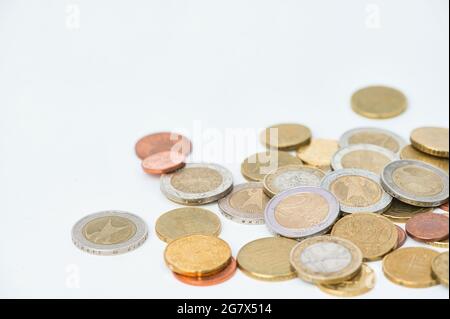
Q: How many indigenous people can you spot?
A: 0